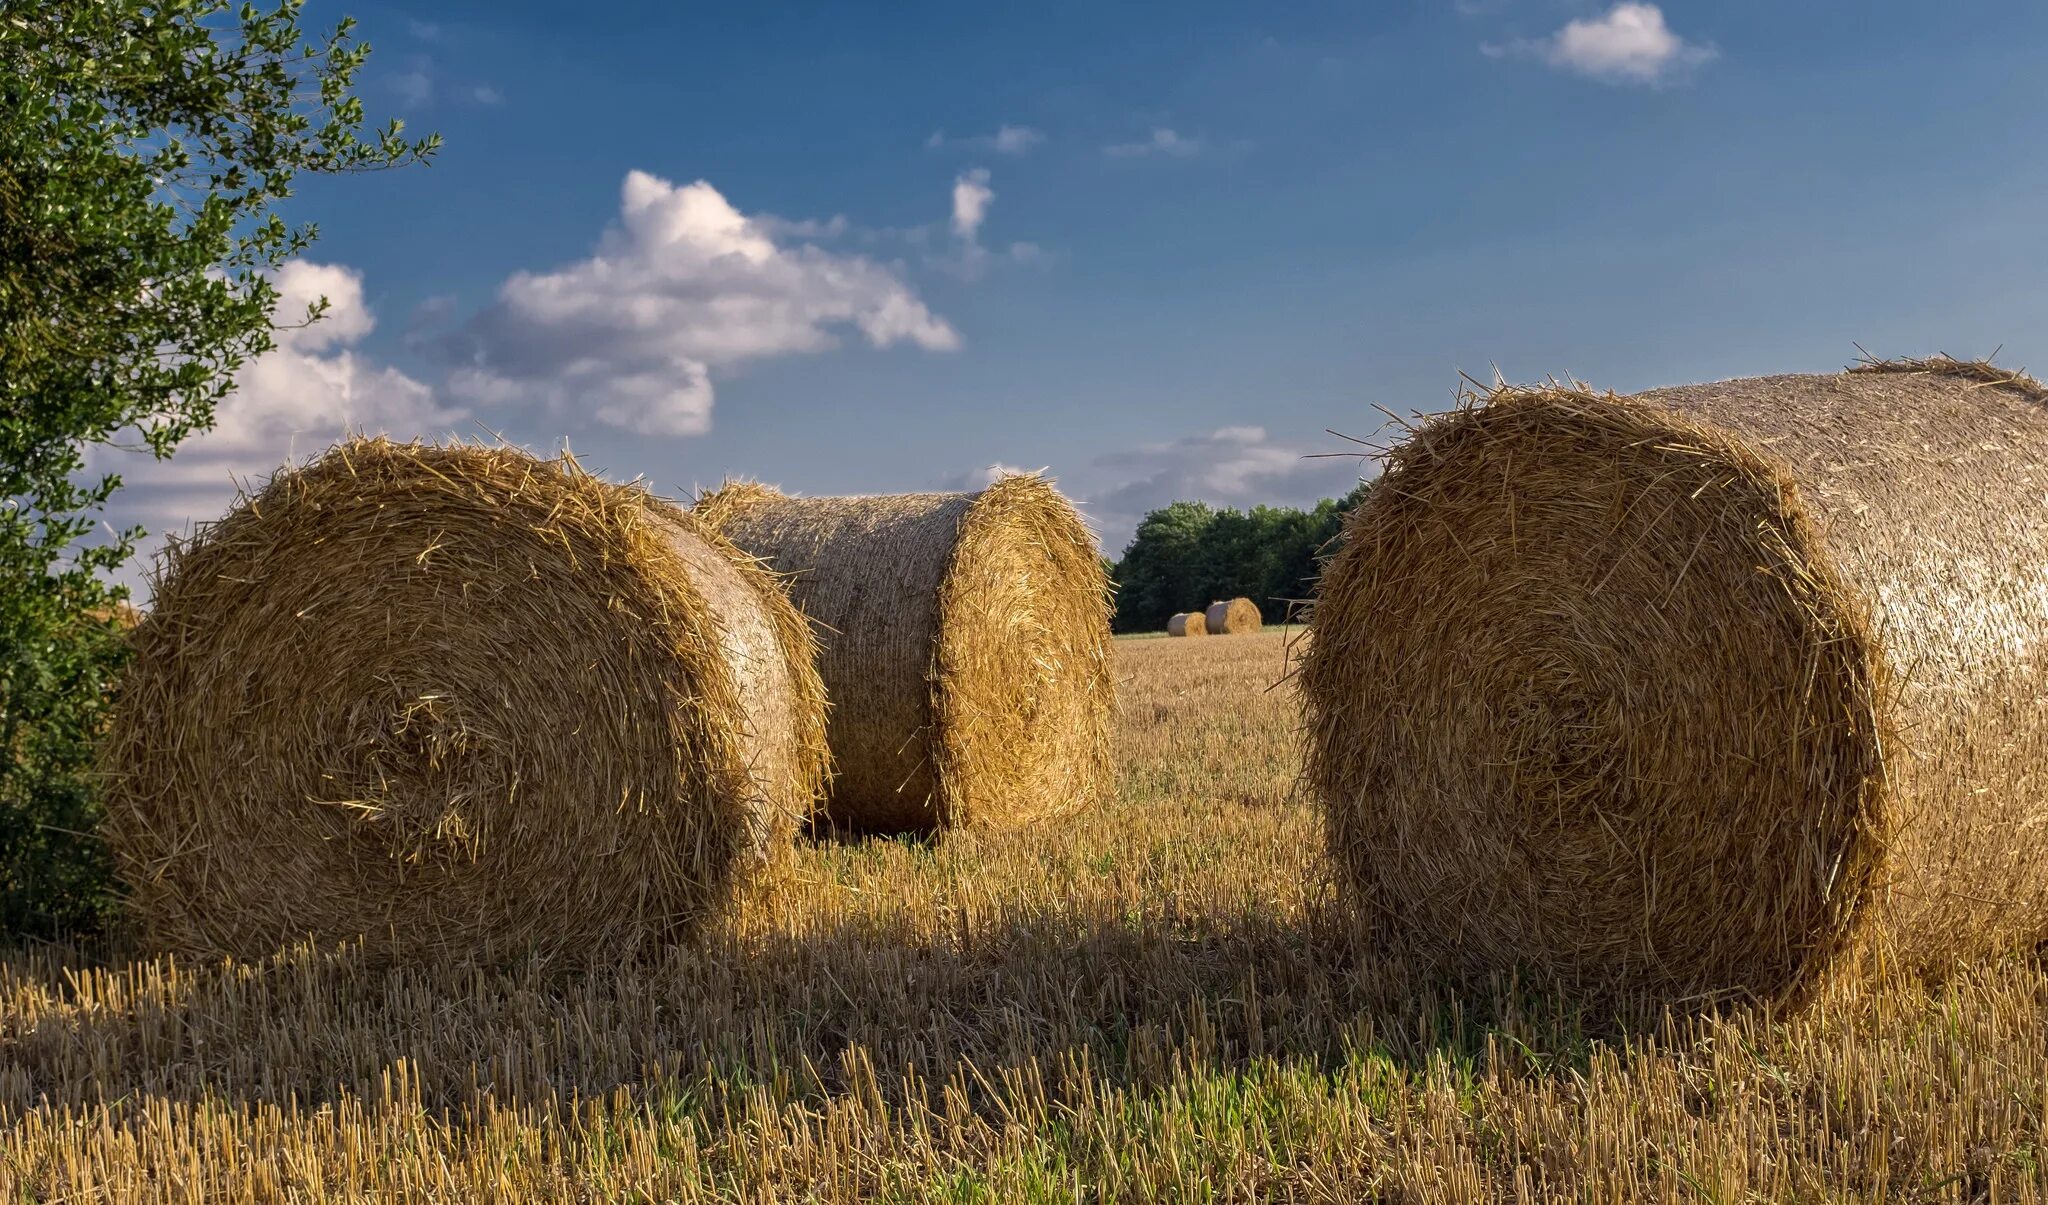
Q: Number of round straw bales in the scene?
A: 5